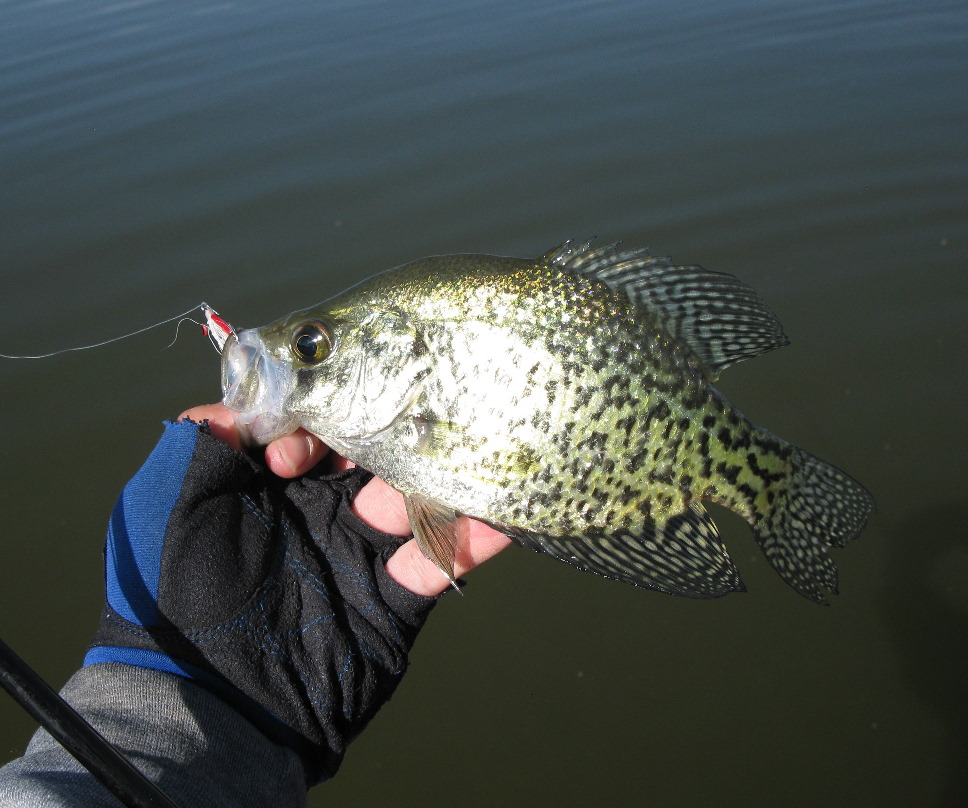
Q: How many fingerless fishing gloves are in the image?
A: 1